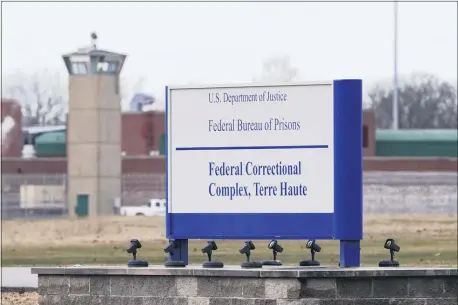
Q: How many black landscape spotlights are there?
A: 7